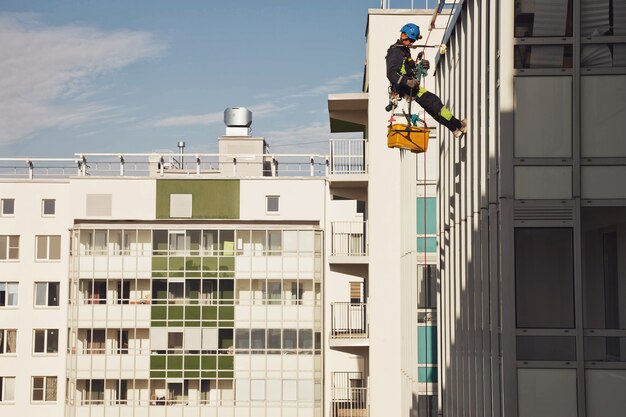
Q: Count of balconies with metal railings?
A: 4